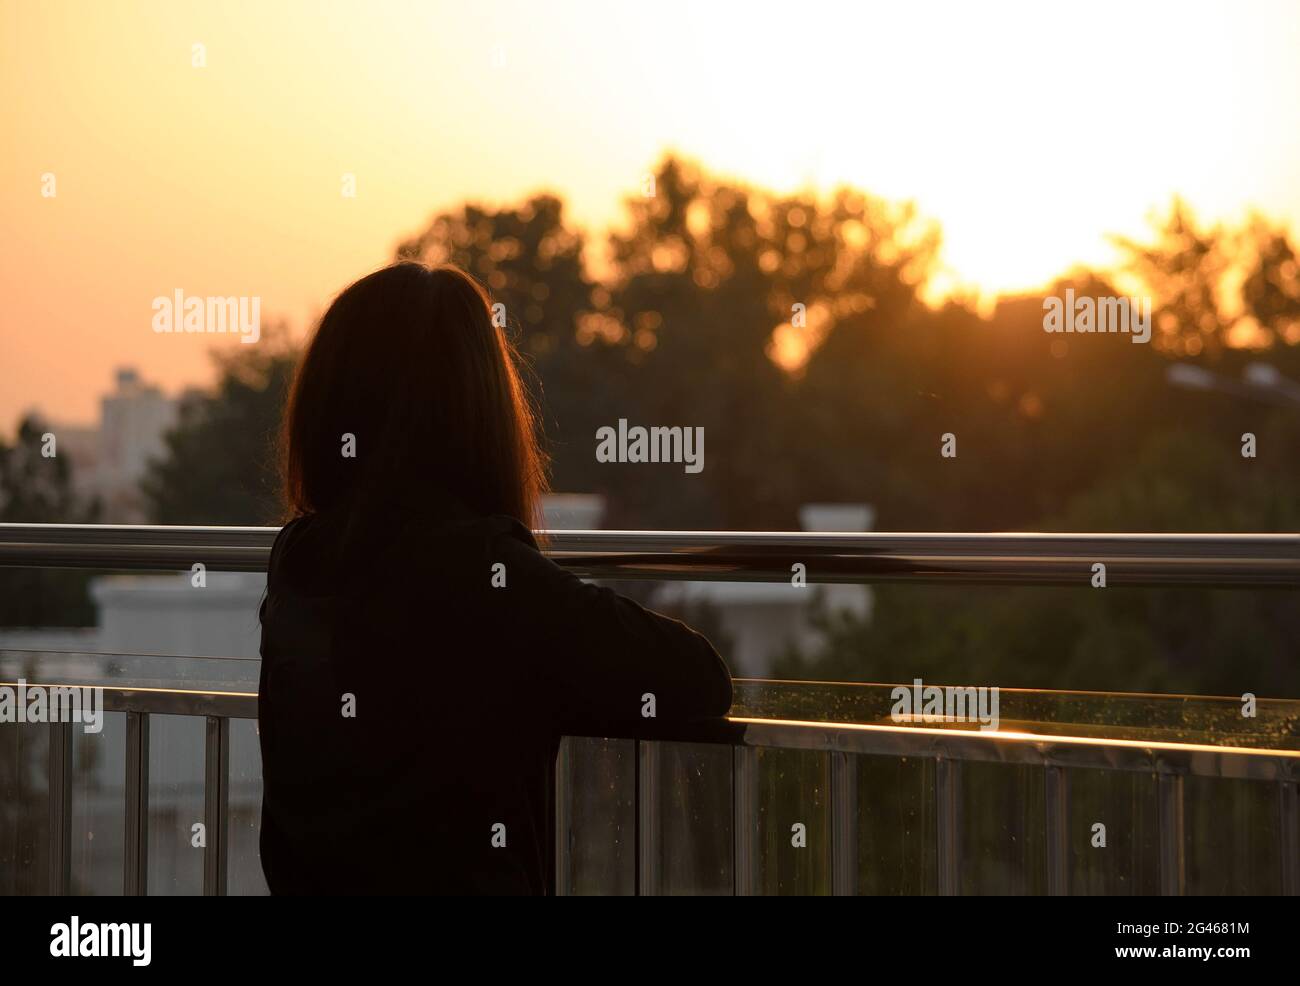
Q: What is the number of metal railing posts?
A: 11